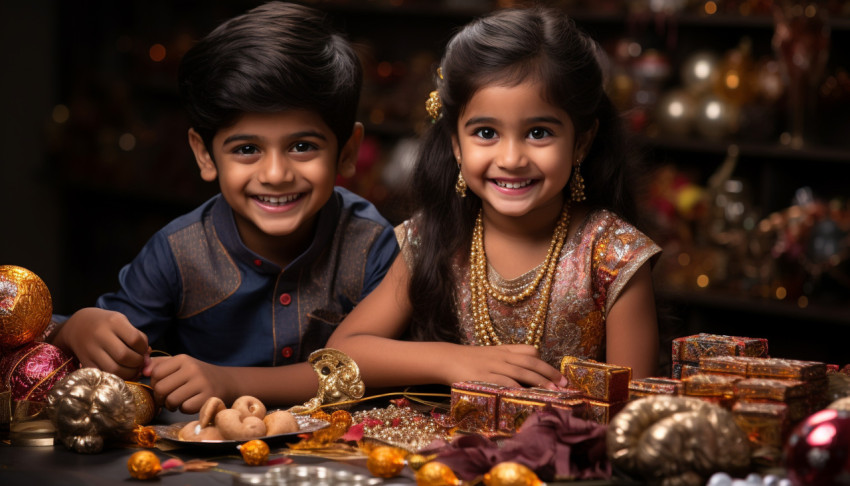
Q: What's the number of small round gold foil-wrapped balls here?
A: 5